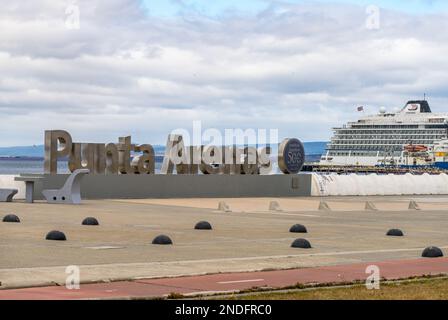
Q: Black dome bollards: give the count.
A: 9